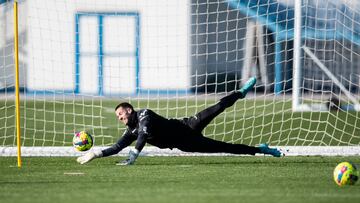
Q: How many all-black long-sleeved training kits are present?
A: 1